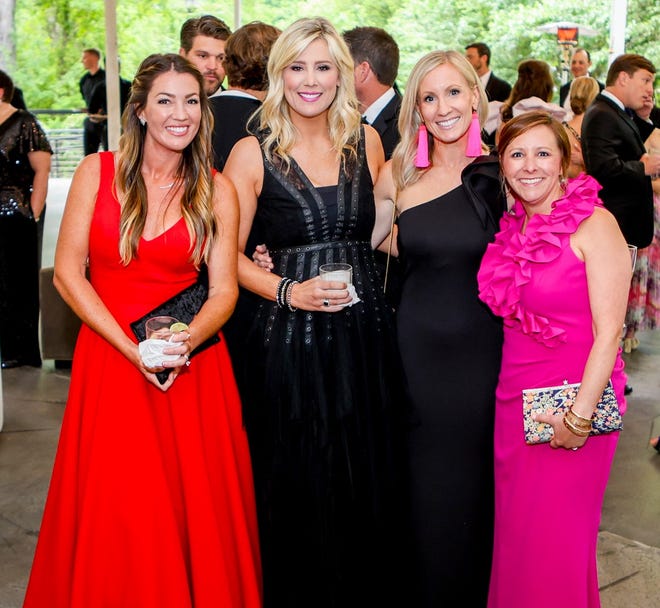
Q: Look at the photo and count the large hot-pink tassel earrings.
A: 2